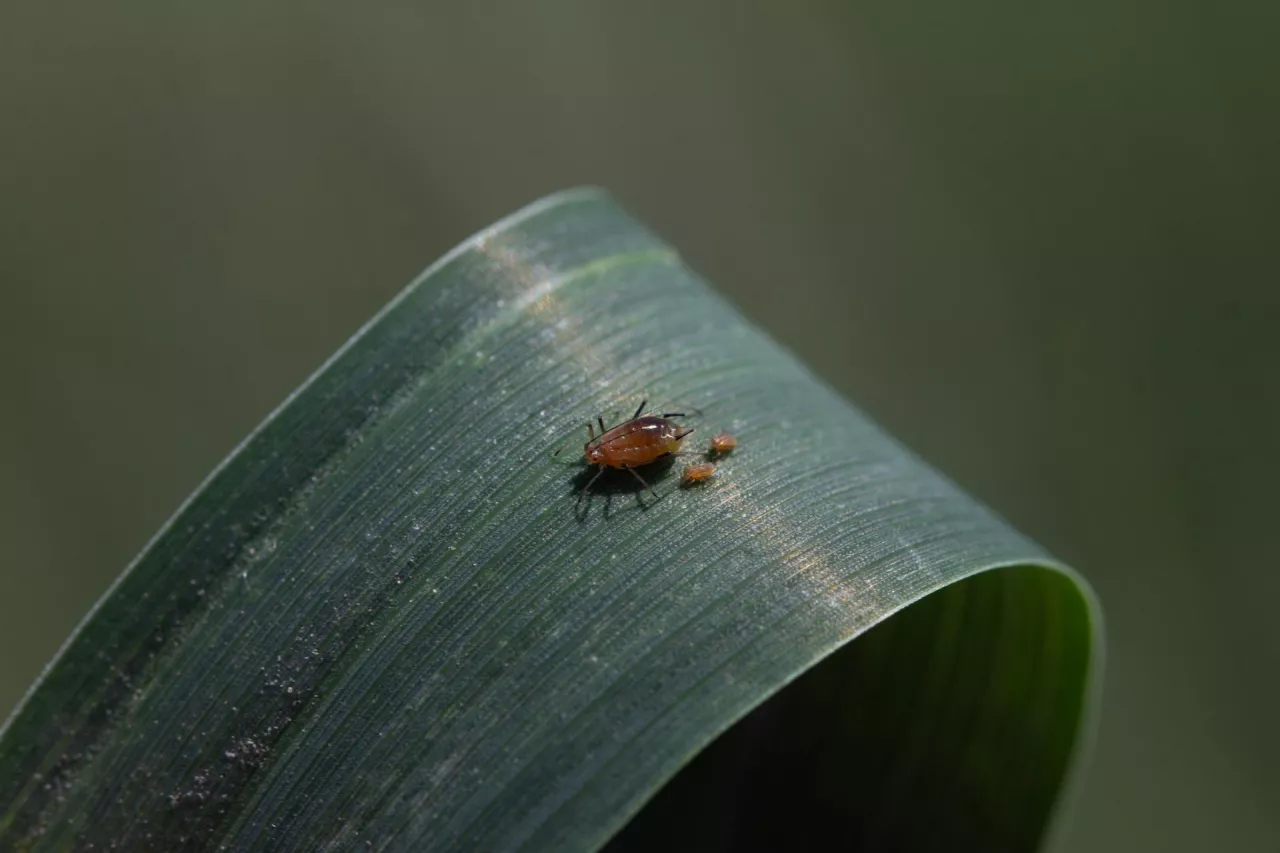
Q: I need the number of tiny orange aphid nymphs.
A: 2